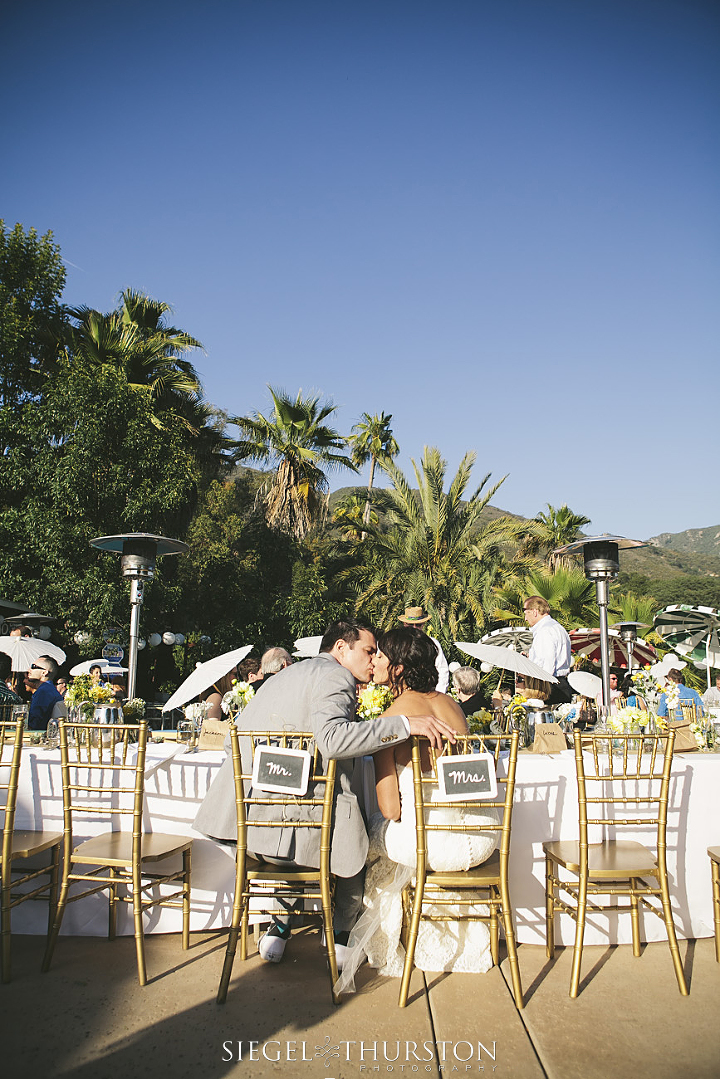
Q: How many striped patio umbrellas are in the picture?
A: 3